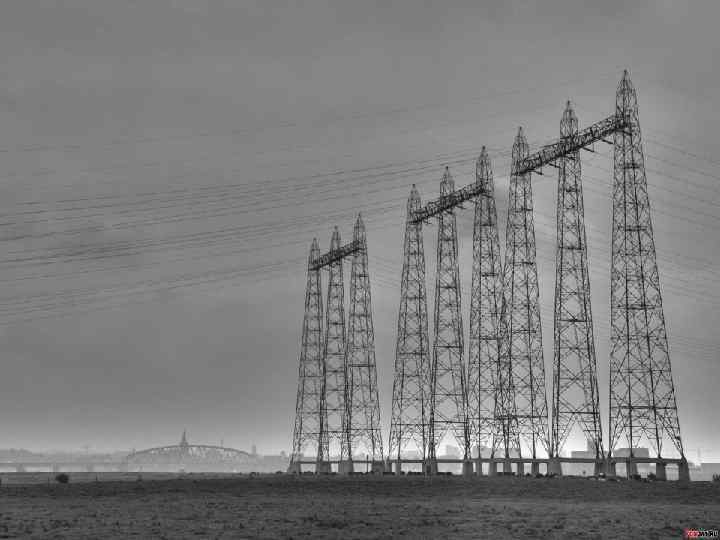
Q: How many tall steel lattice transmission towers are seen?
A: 9